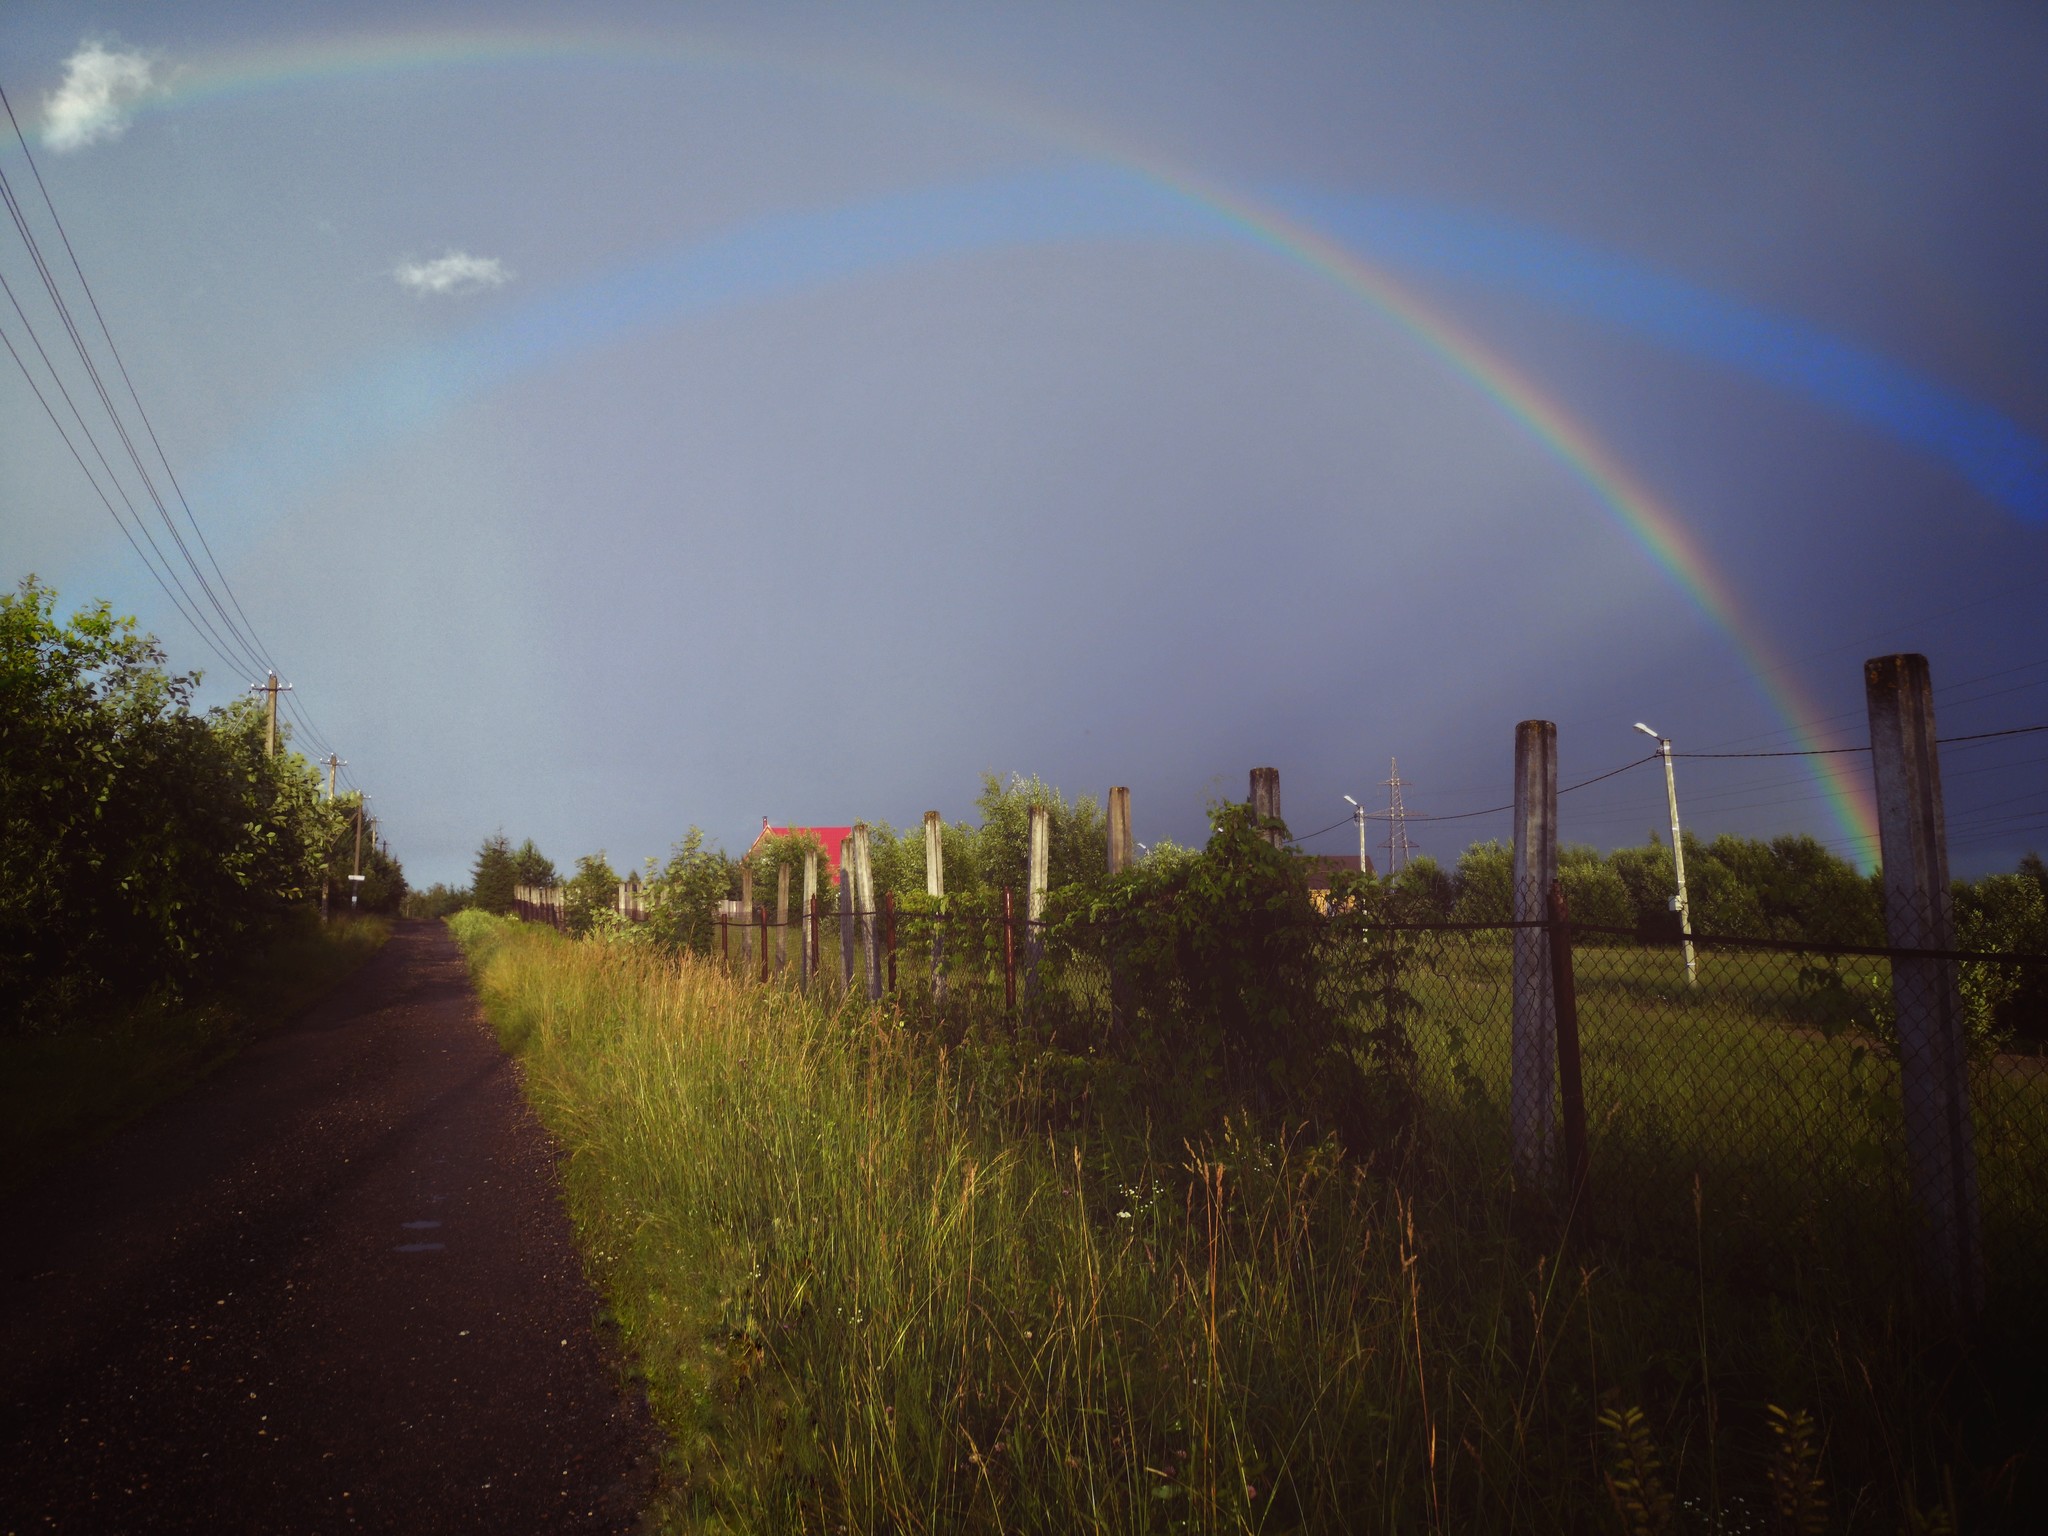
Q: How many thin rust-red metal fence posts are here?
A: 6